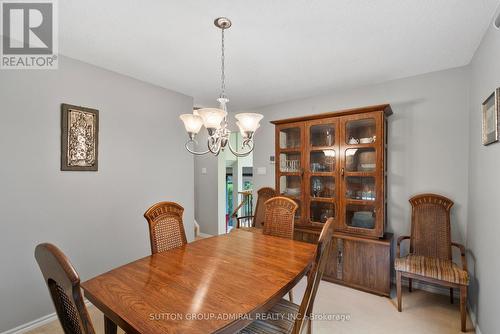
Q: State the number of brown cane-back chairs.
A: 6